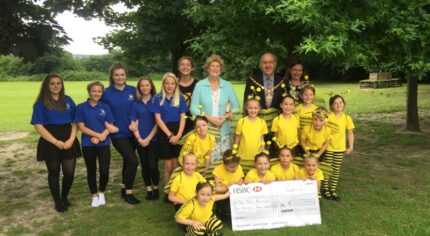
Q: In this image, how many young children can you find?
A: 12